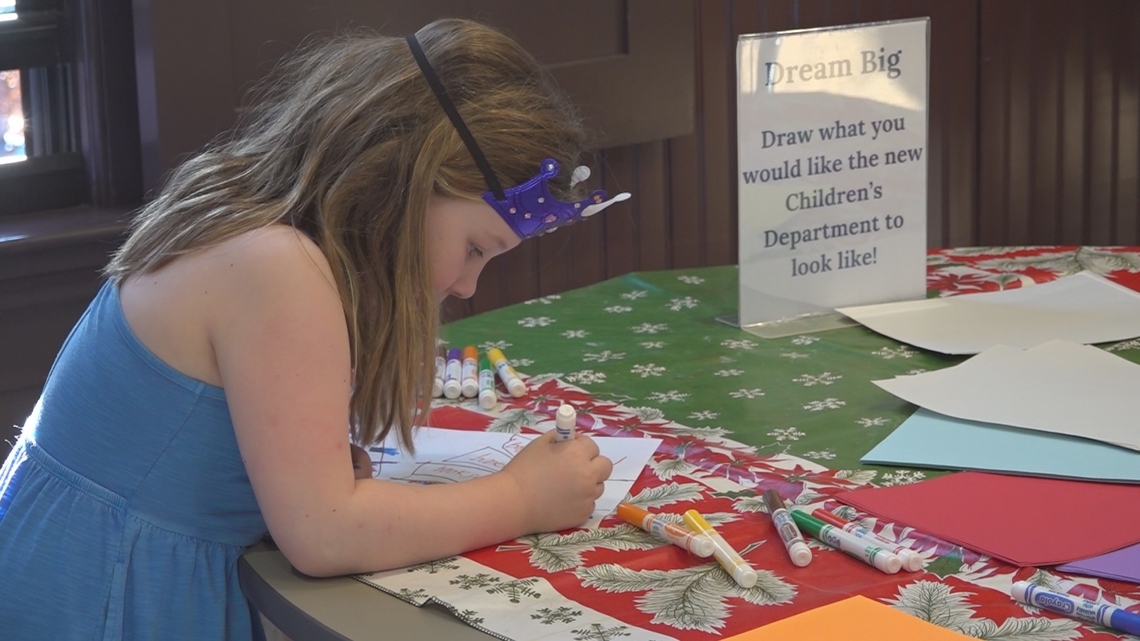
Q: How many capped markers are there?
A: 11